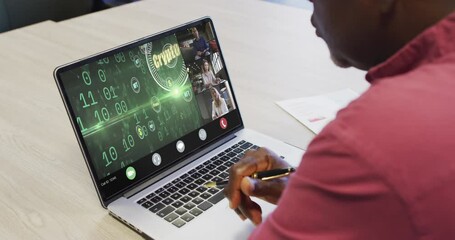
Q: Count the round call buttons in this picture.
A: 5